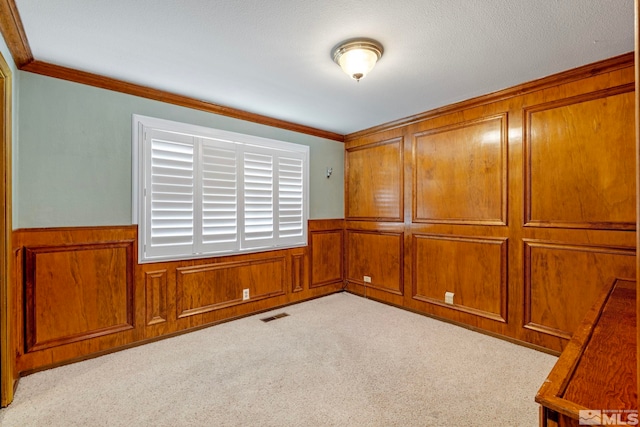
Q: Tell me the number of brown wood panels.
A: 11